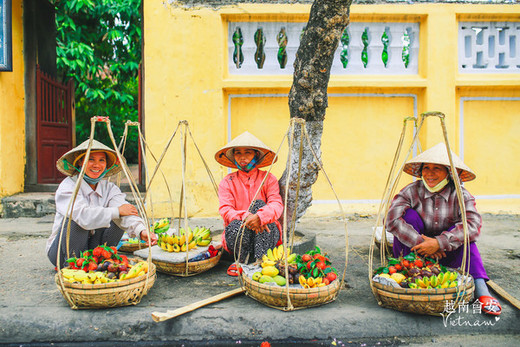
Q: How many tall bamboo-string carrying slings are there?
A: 6